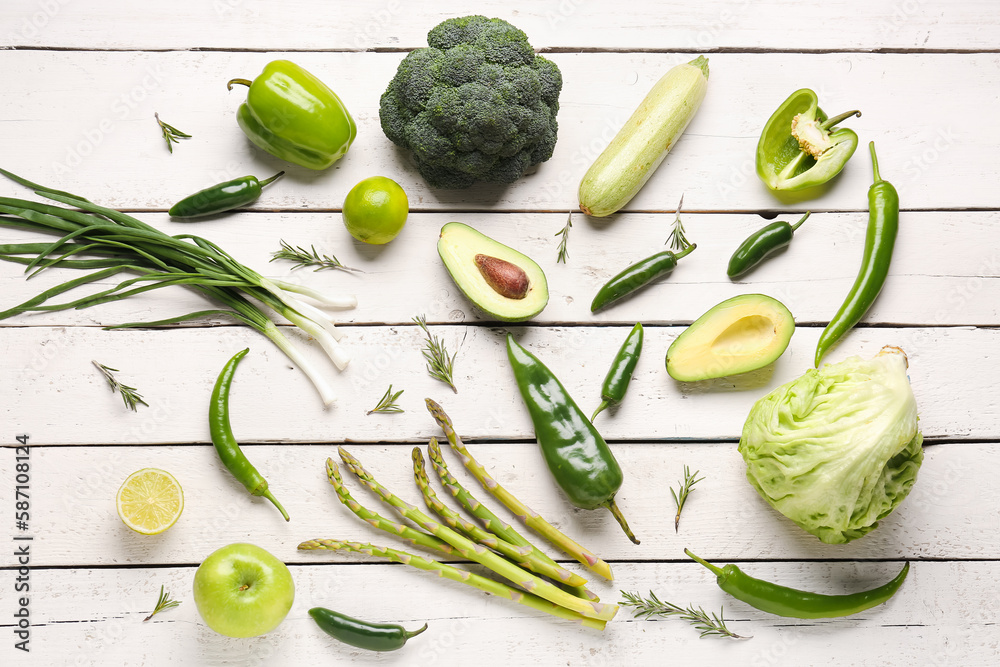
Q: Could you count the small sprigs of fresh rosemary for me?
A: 10